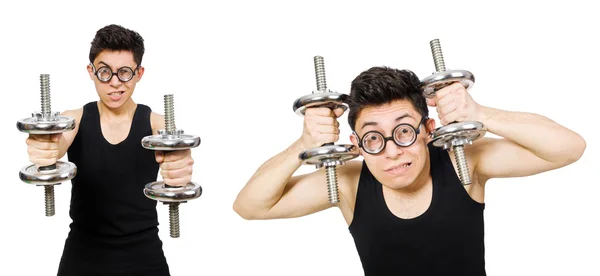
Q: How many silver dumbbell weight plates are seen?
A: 8